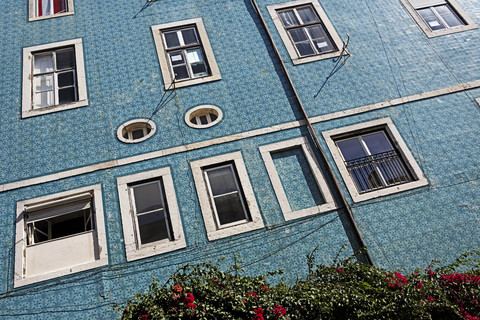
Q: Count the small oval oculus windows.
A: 2